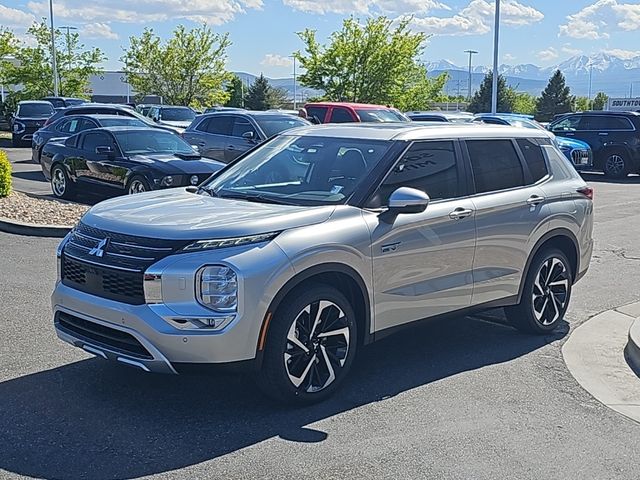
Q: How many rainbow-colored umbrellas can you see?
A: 0